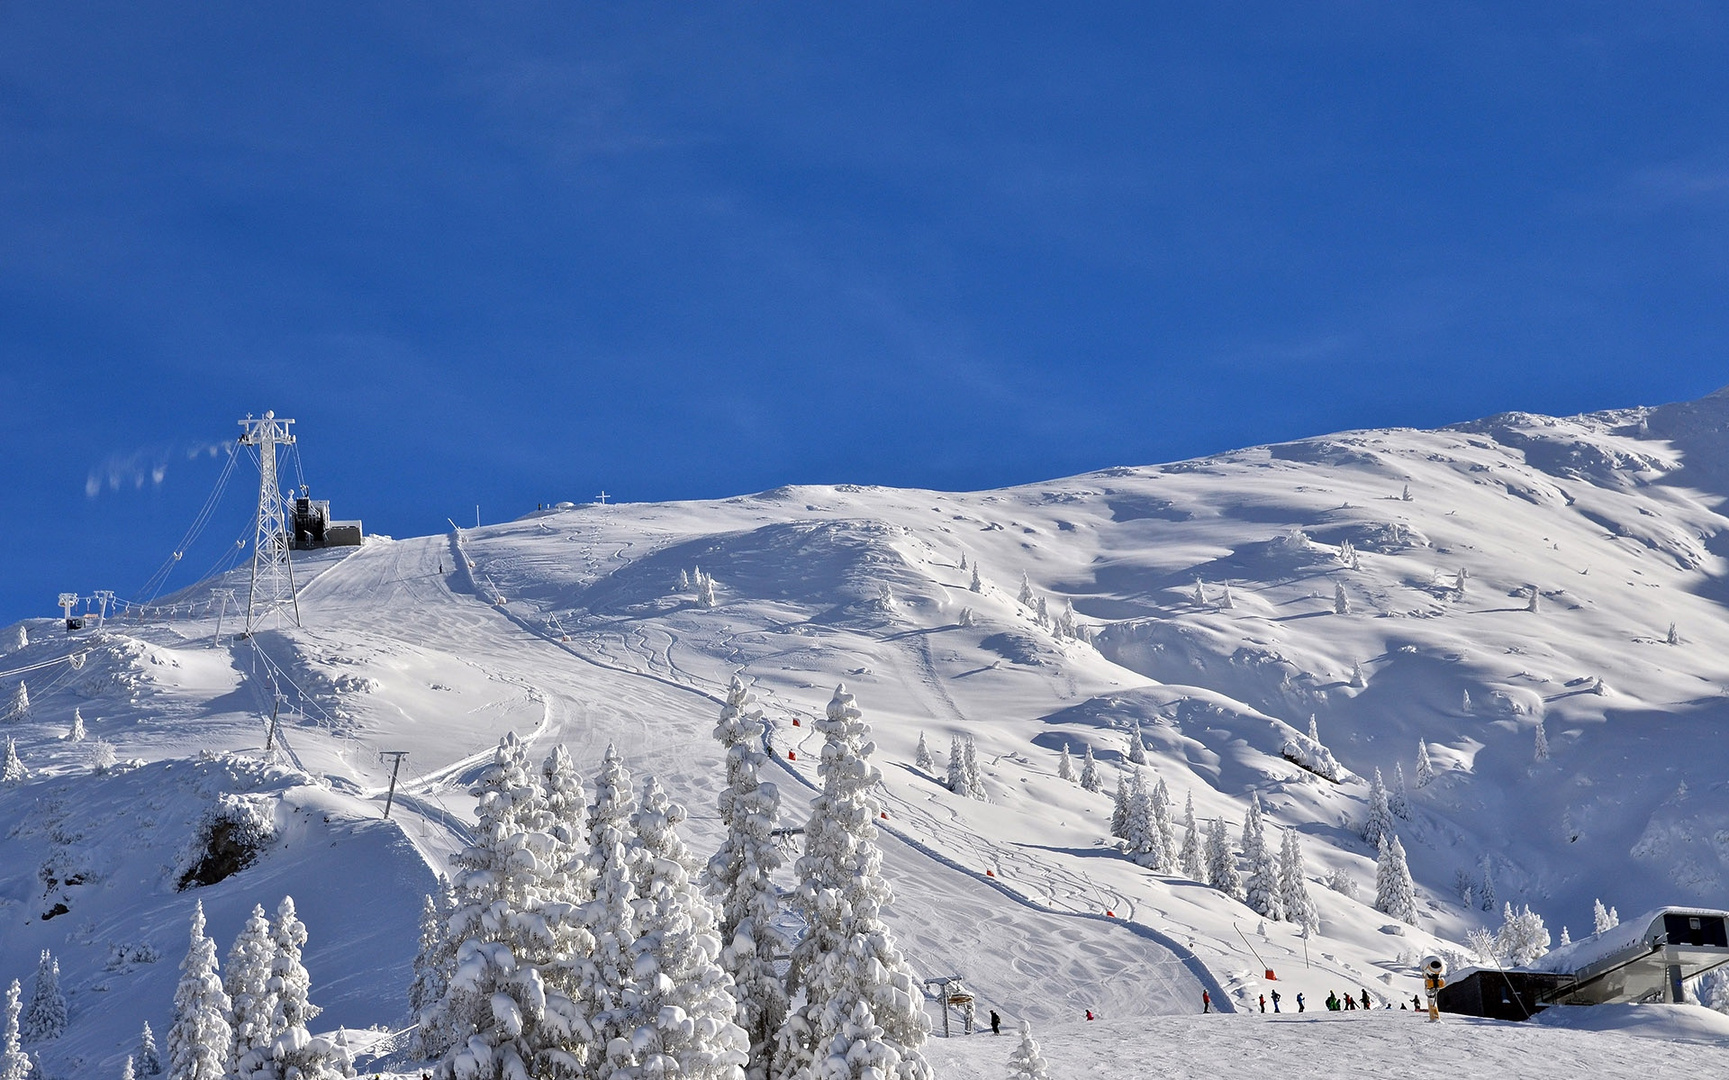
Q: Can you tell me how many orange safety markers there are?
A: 6